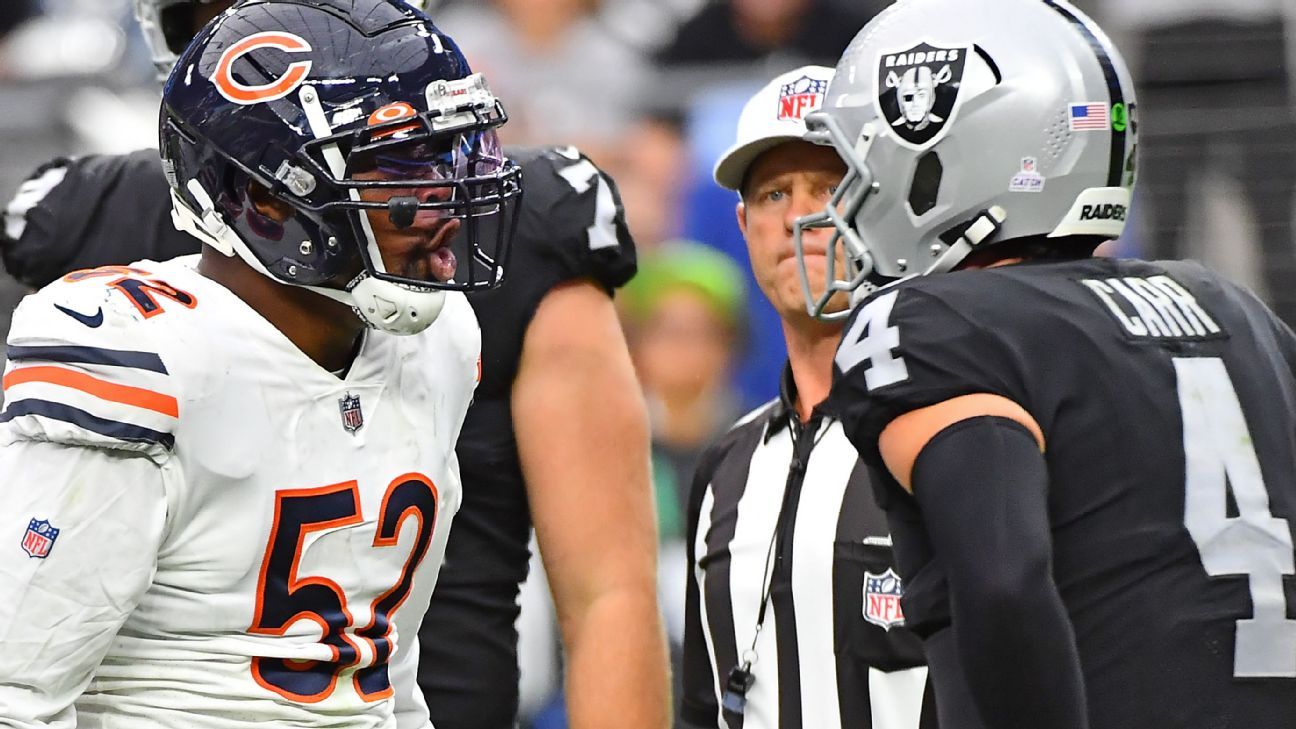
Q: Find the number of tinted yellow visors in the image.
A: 0